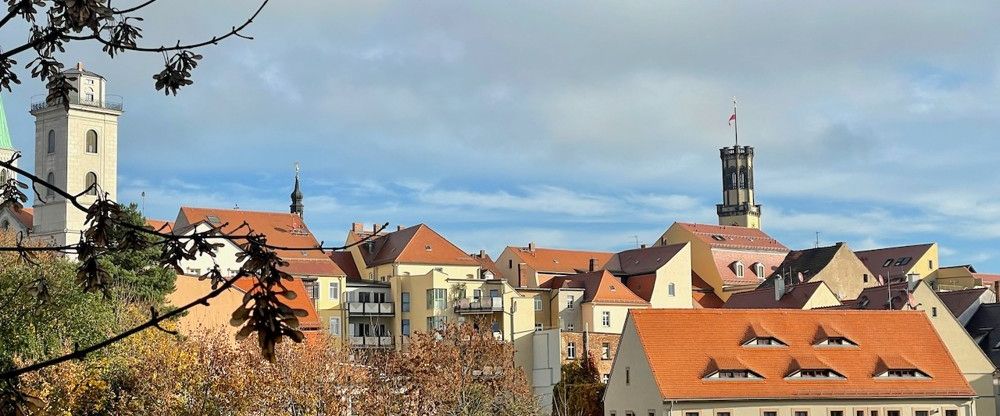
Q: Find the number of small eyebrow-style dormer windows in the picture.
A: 5